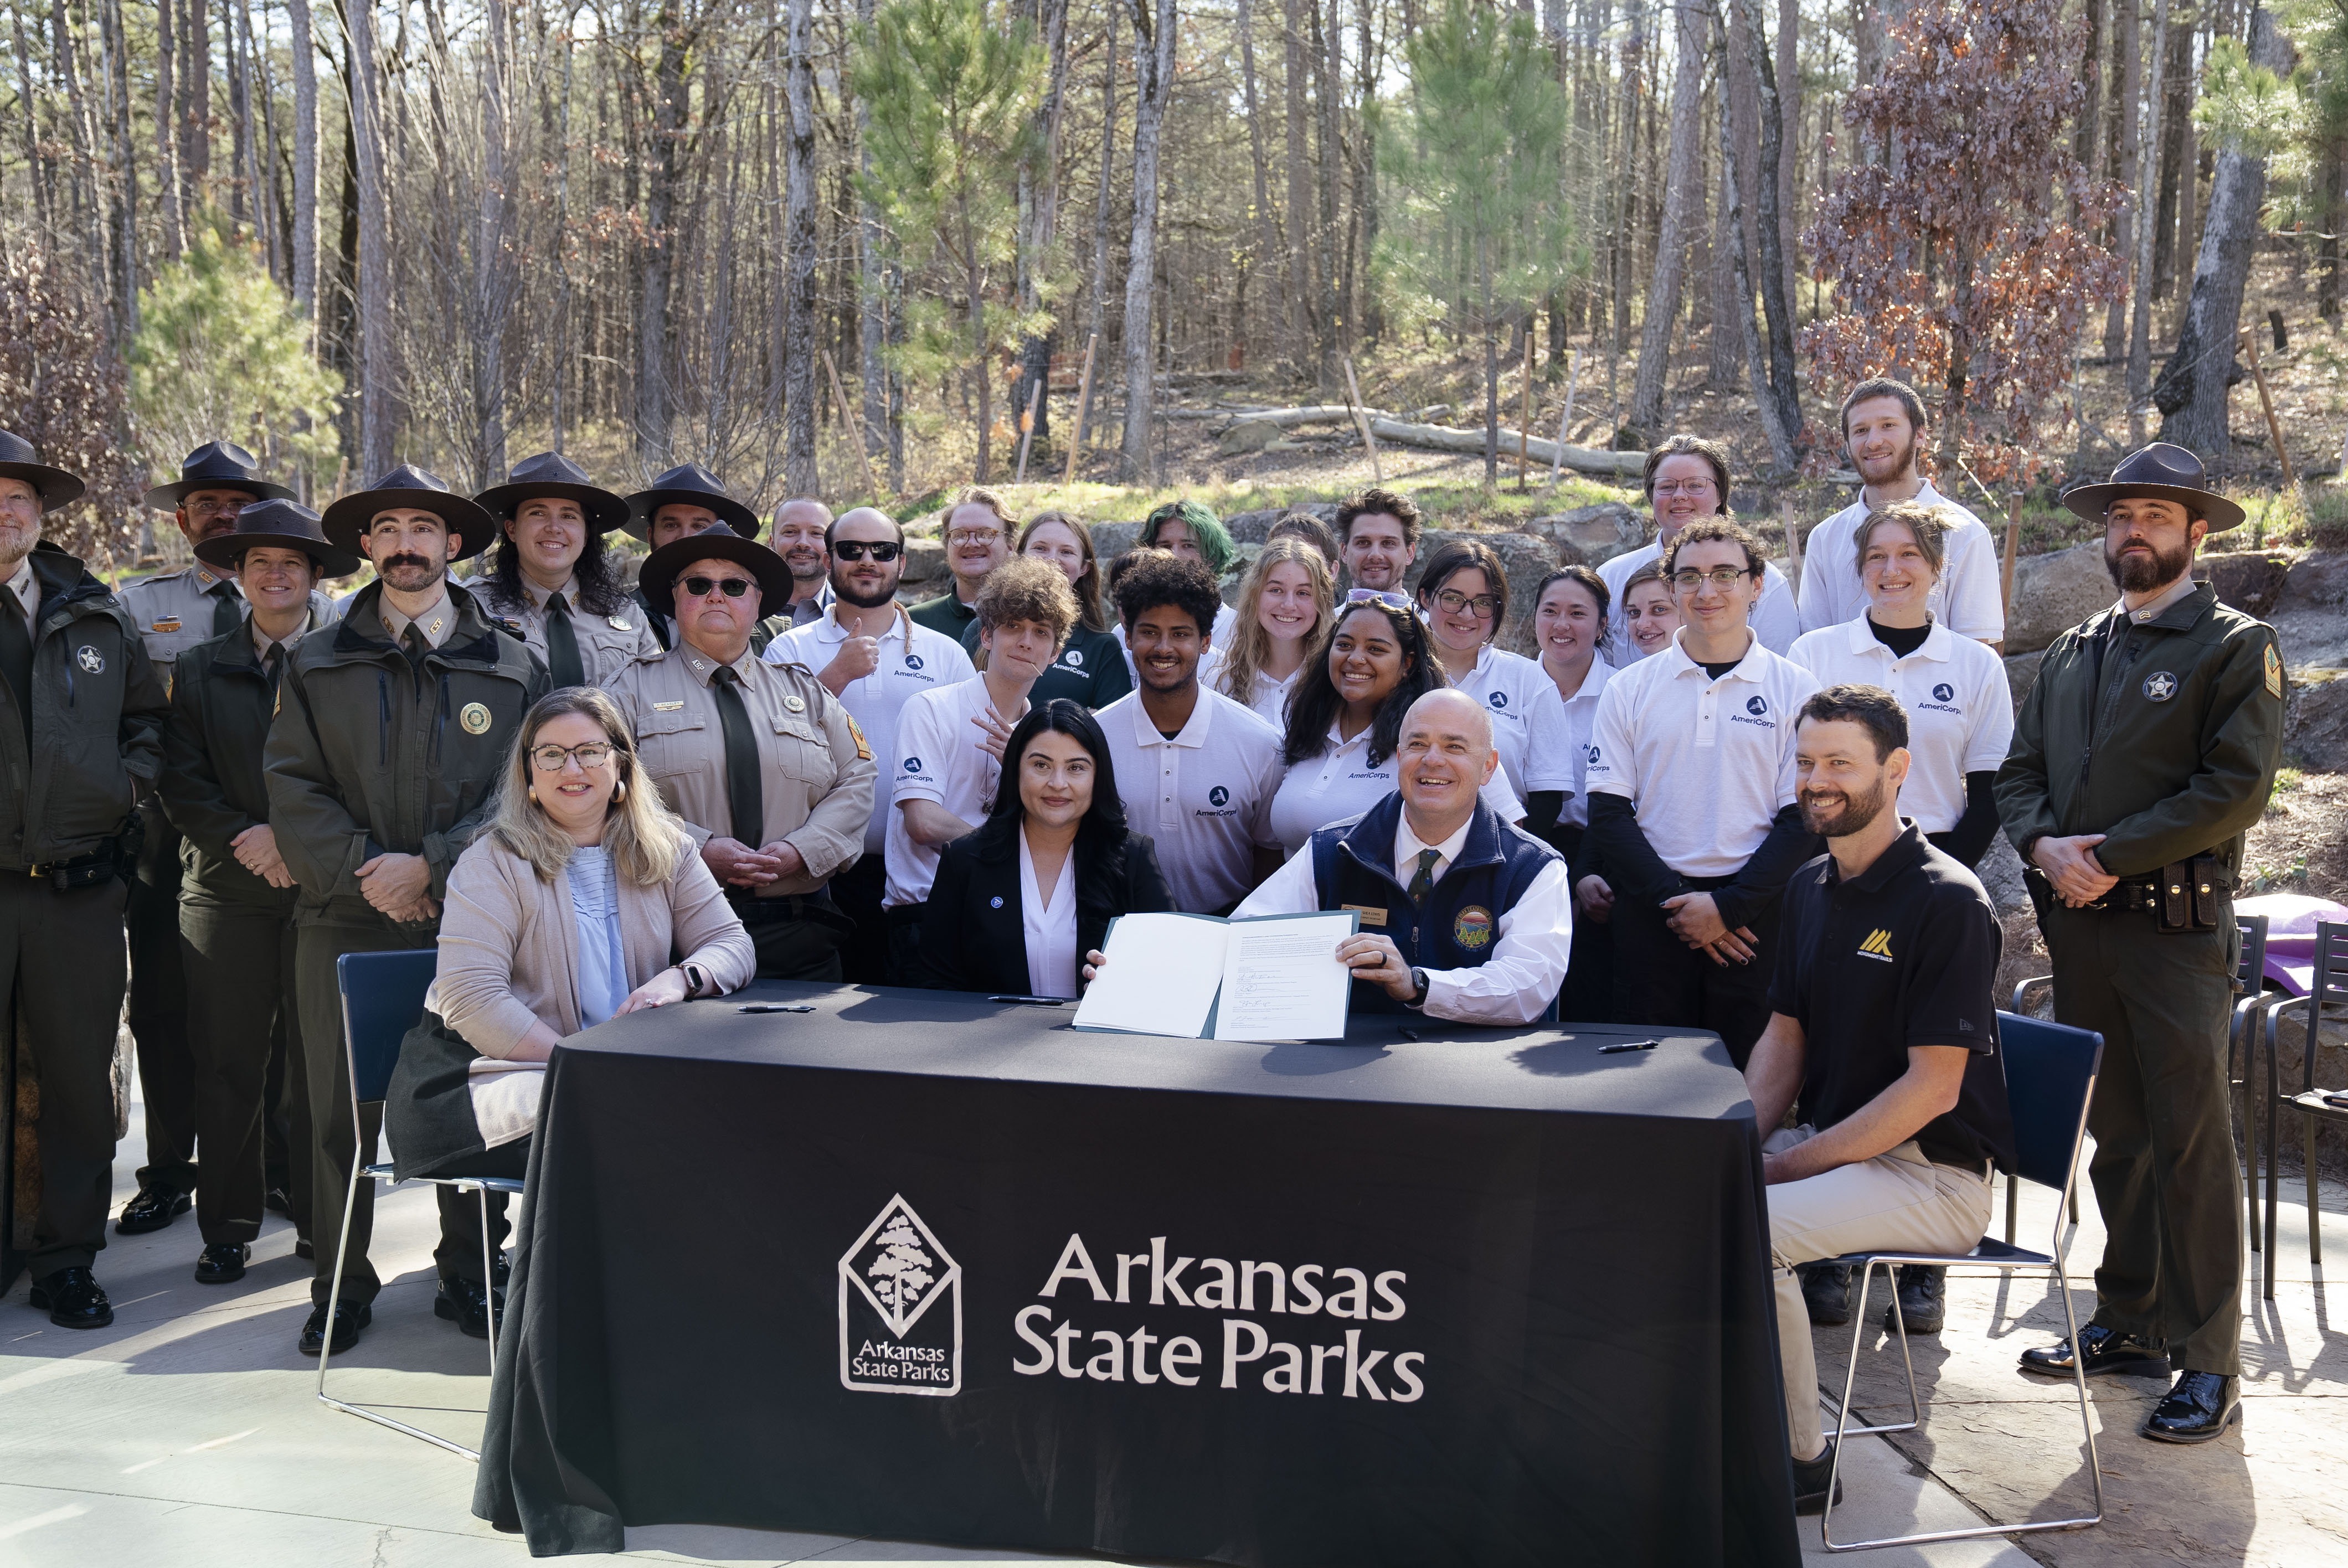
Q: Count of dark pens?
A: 4